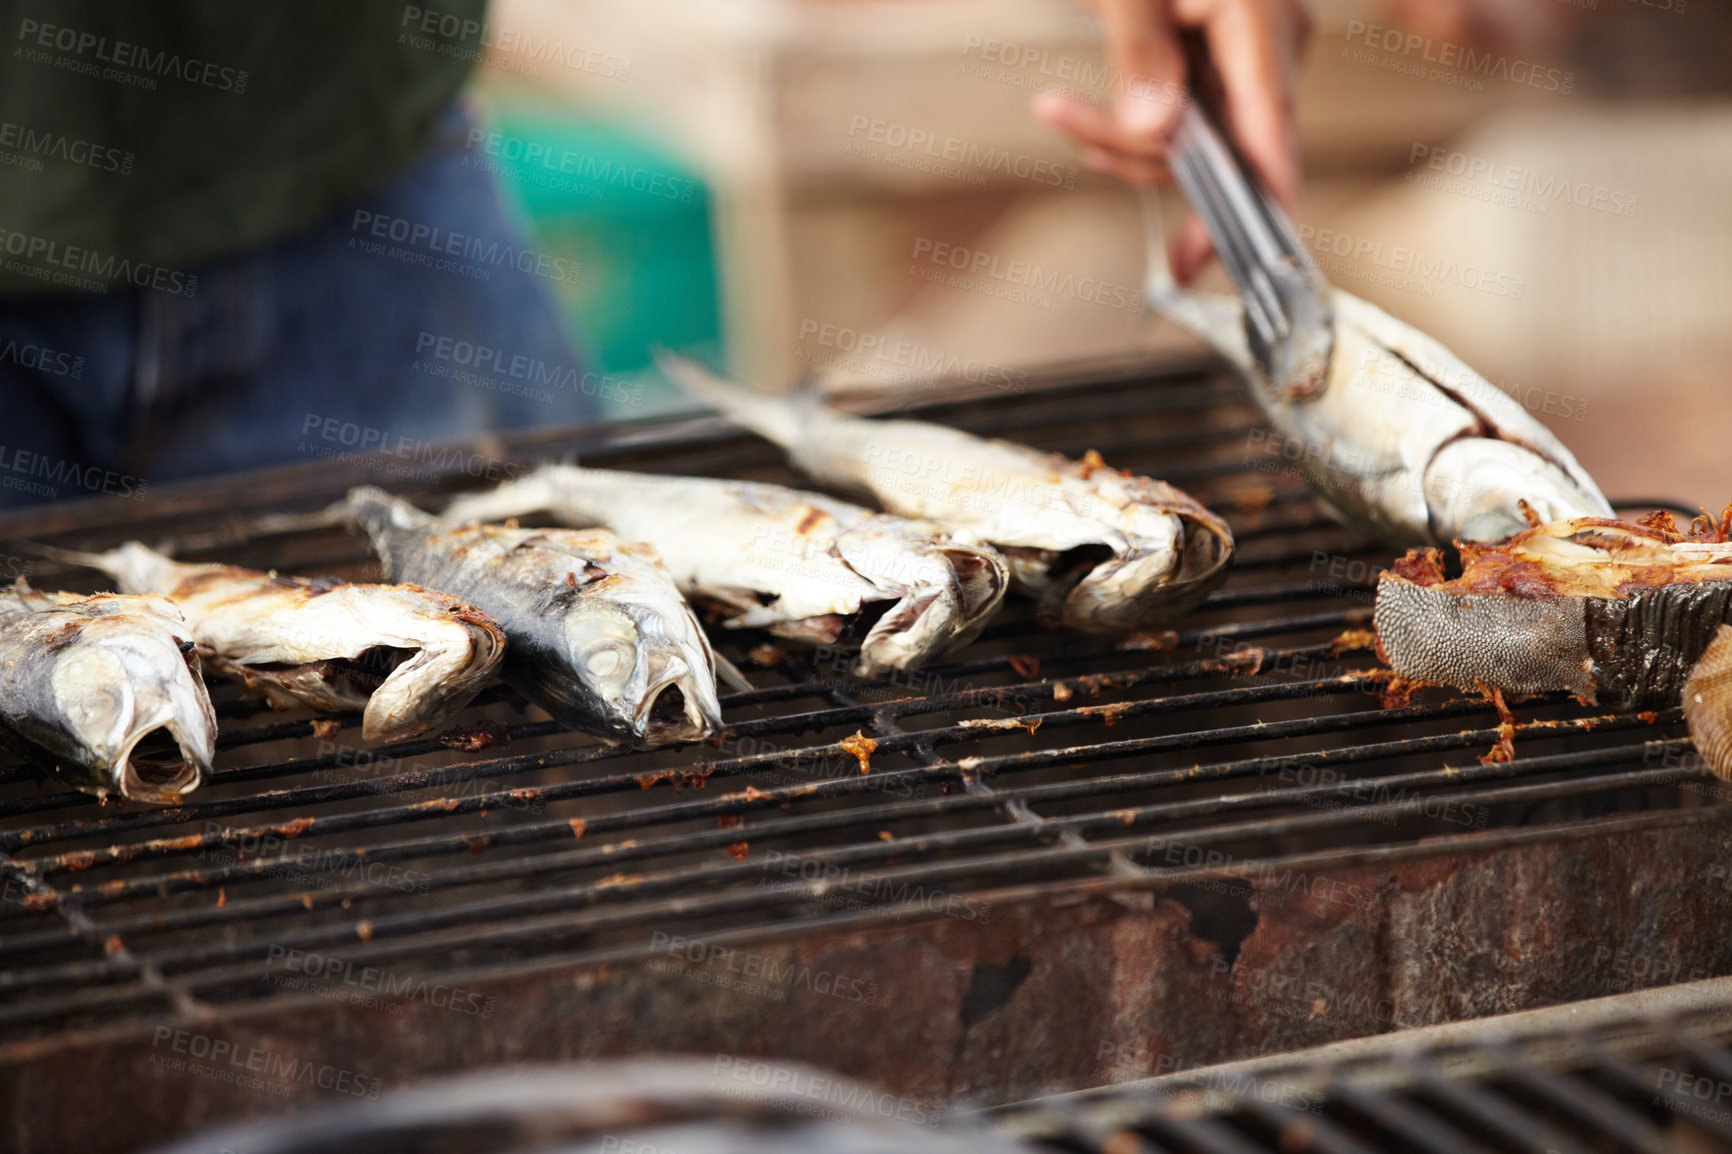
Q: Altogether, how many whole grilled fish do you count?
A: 6